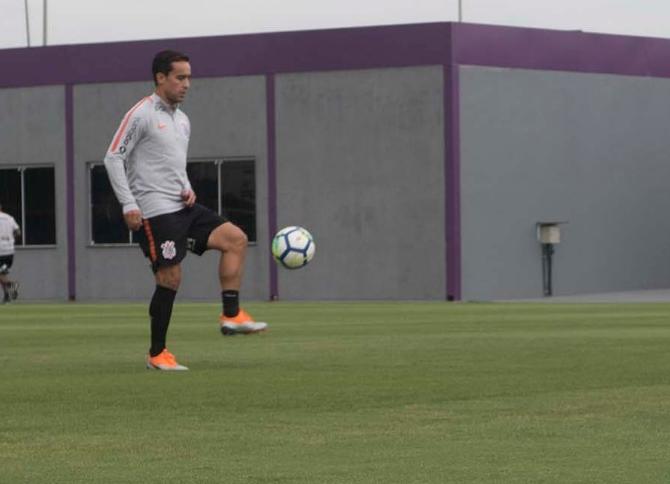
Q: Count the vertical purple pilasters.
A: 3